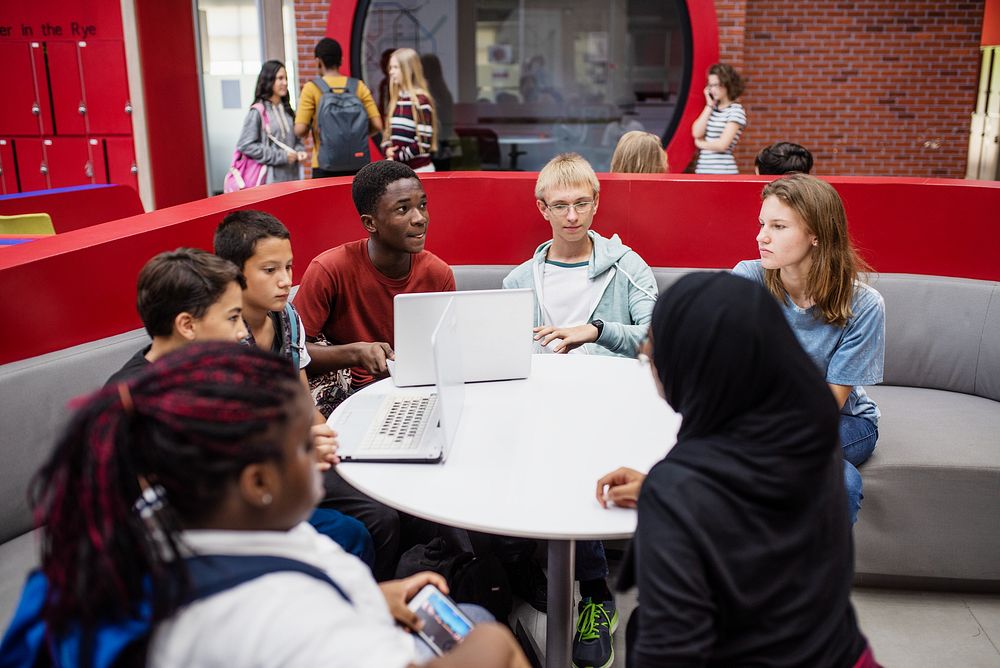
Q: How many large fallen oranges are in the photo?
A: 0